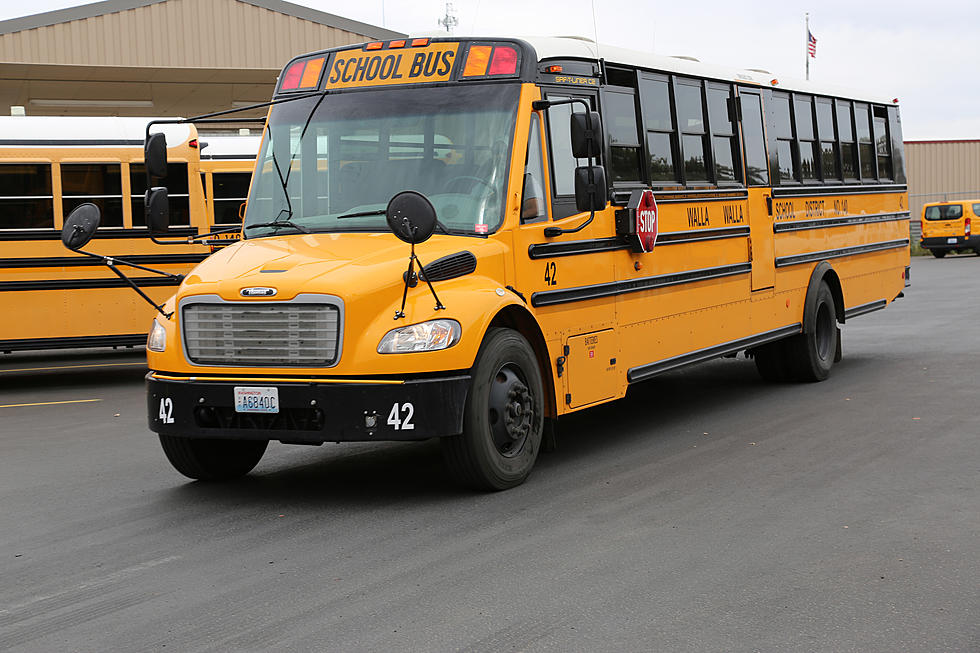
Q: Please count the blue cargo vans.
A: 0